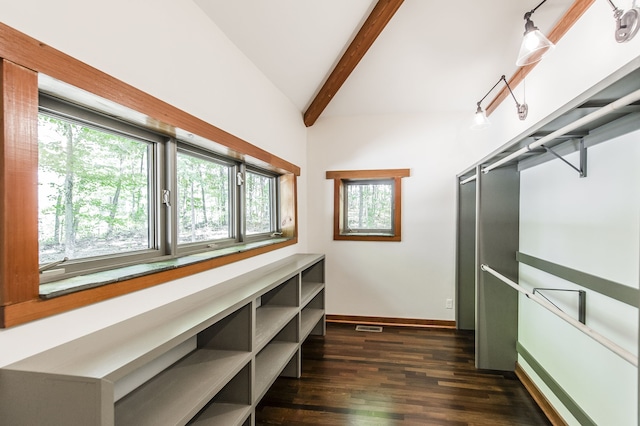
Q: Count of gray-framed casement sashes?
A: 4